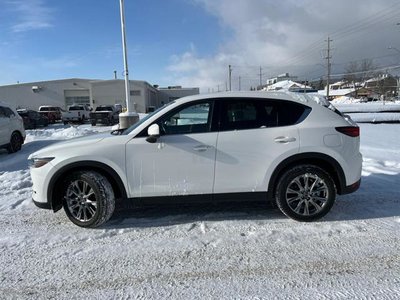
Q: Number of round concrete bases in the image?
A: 1